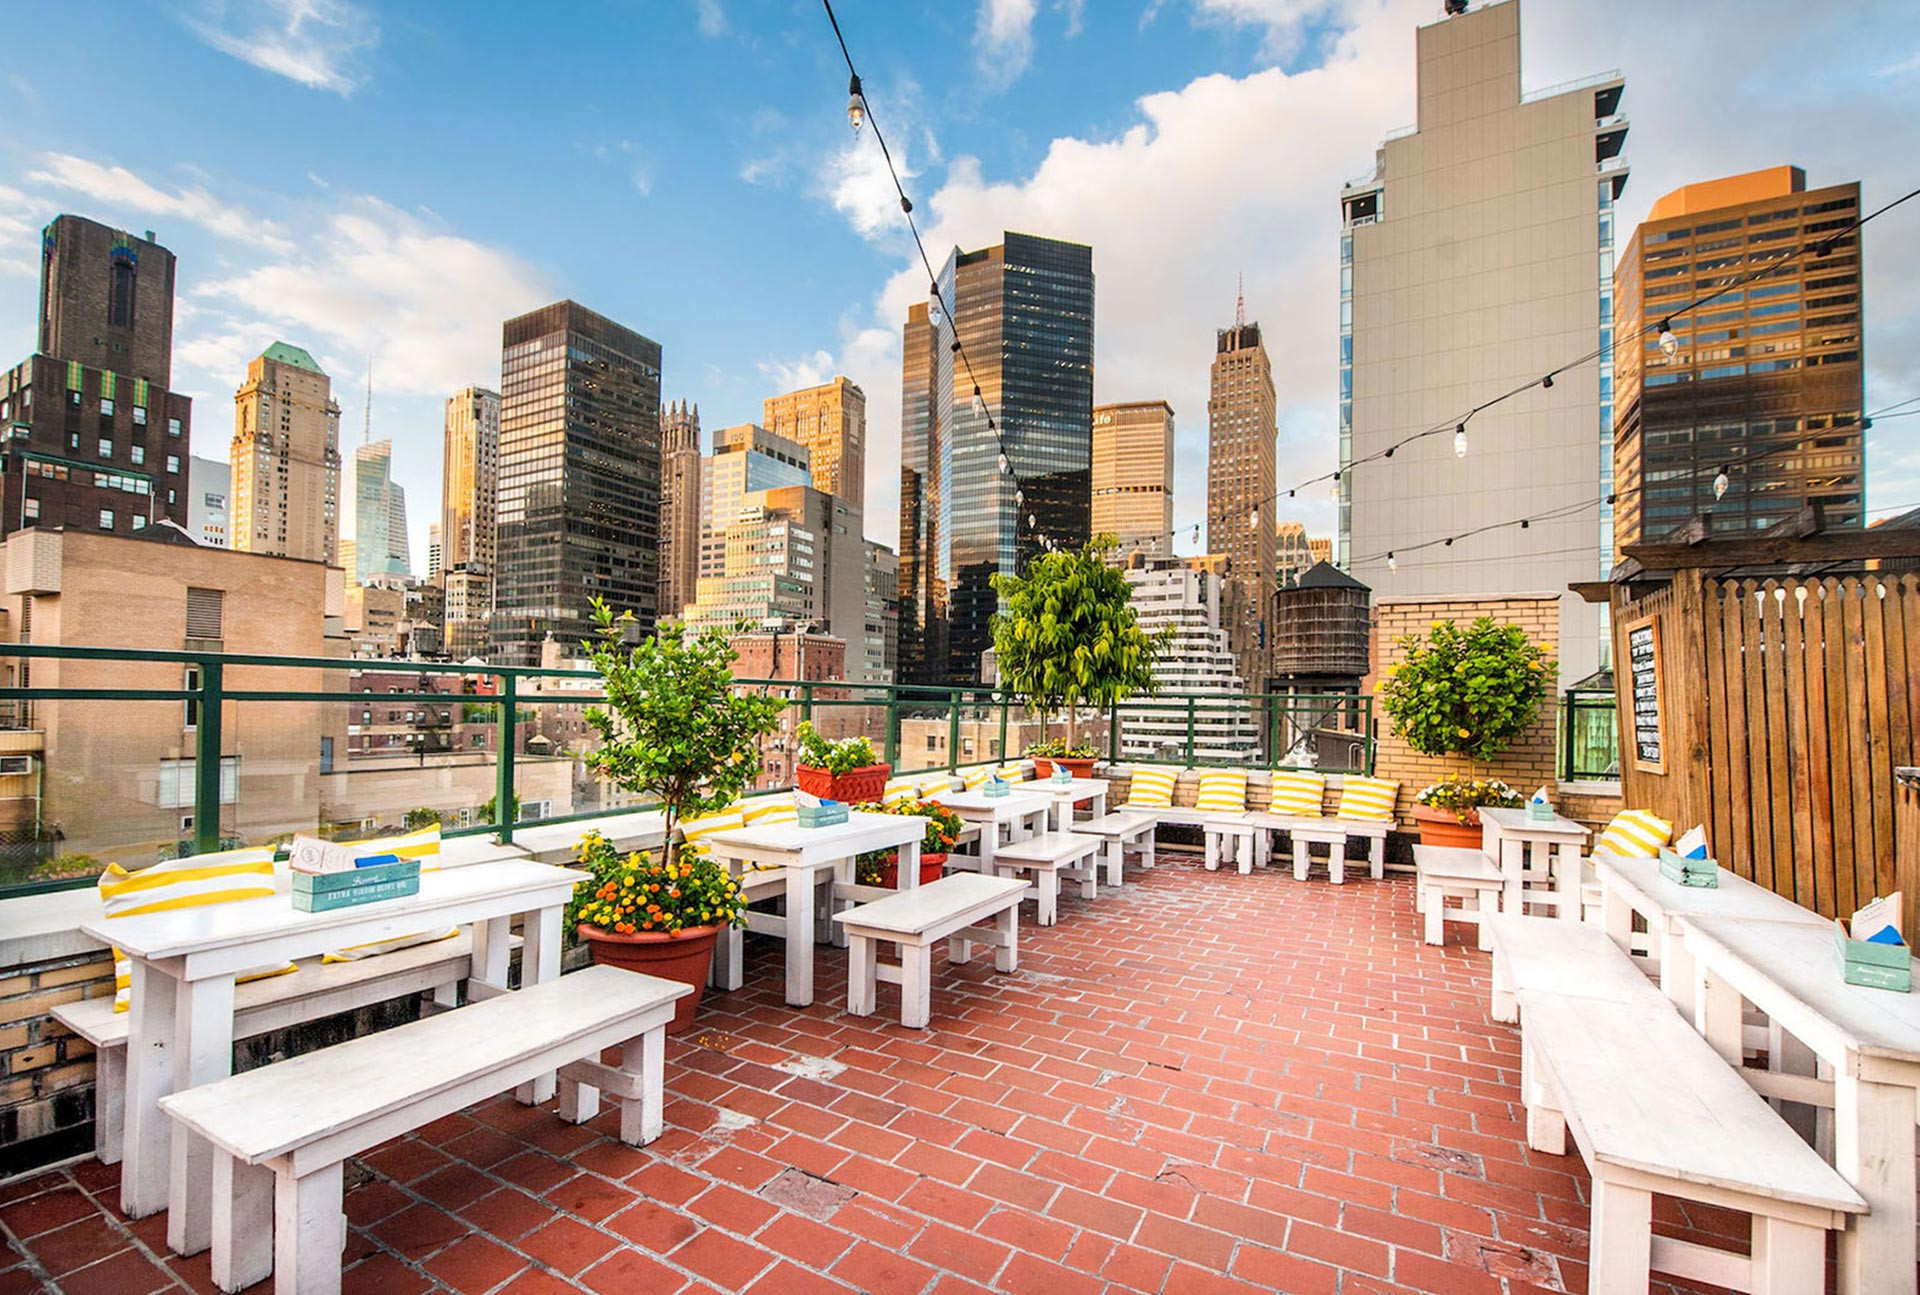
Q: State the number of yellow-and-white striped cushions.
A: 13